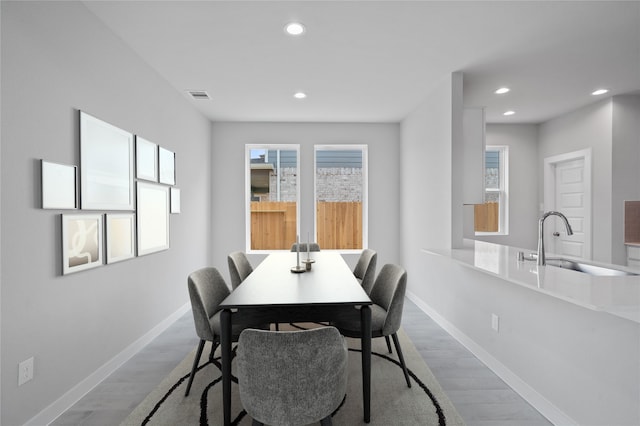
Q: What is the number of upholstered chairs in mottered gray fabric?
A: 6